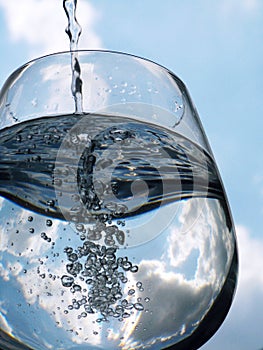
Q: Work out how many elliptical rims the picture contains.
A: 1